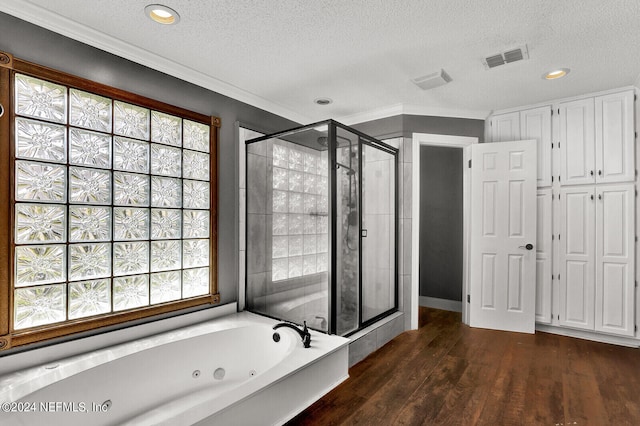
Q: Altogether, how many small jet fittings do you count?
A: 3